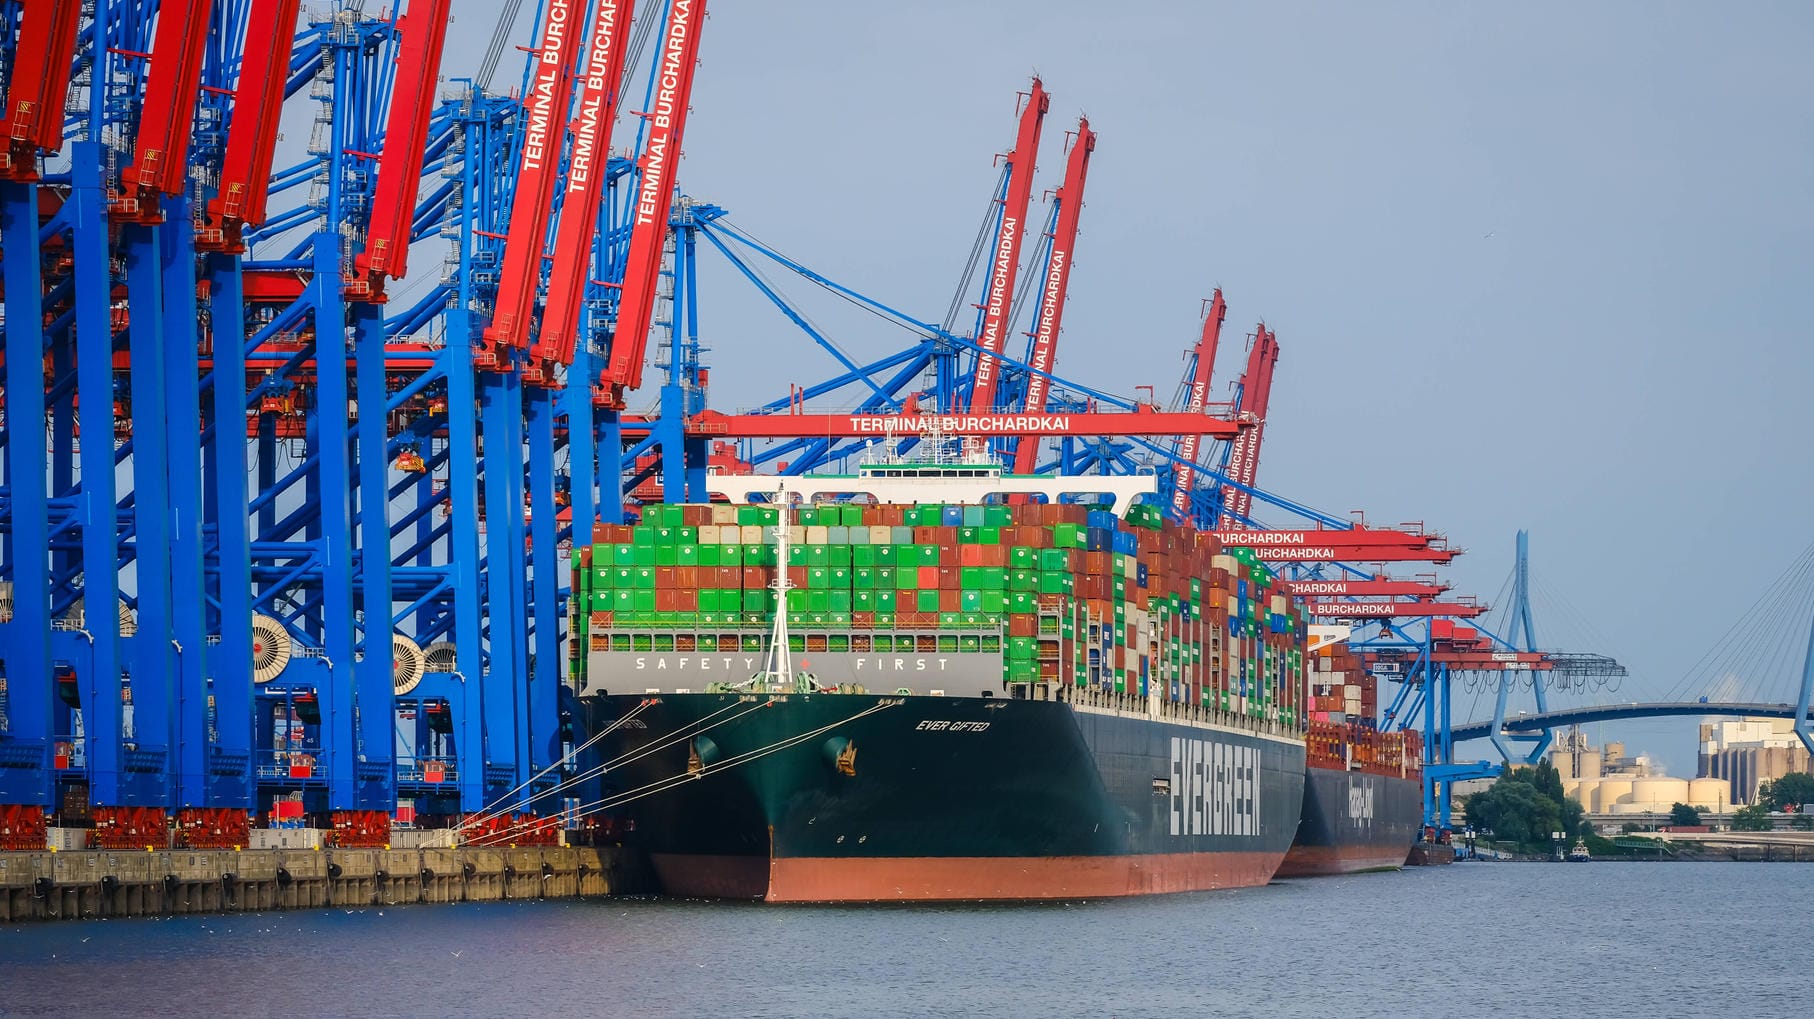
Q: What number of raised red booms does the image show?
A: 12